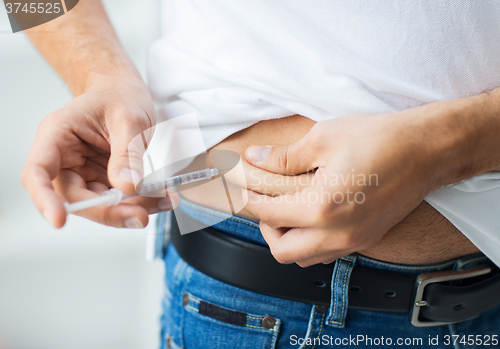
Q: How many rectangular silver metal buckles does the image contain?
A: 1